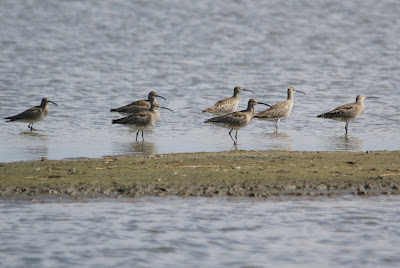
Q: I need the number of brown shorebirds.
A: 7